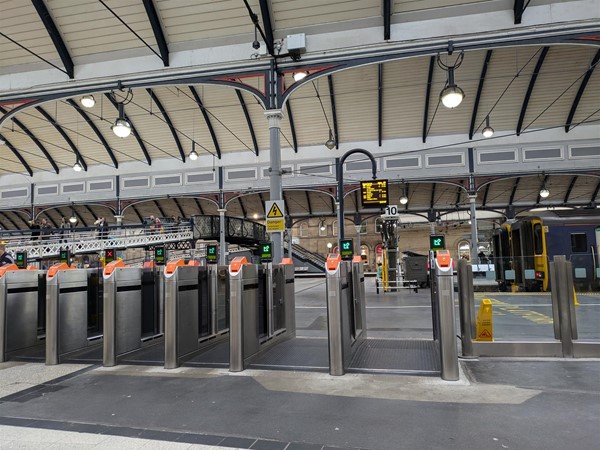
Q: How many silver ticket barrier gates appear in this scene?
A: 7